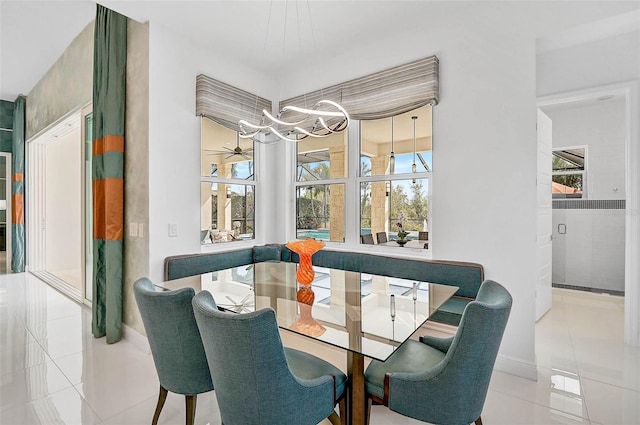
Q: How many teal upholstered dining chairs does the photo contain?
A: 3